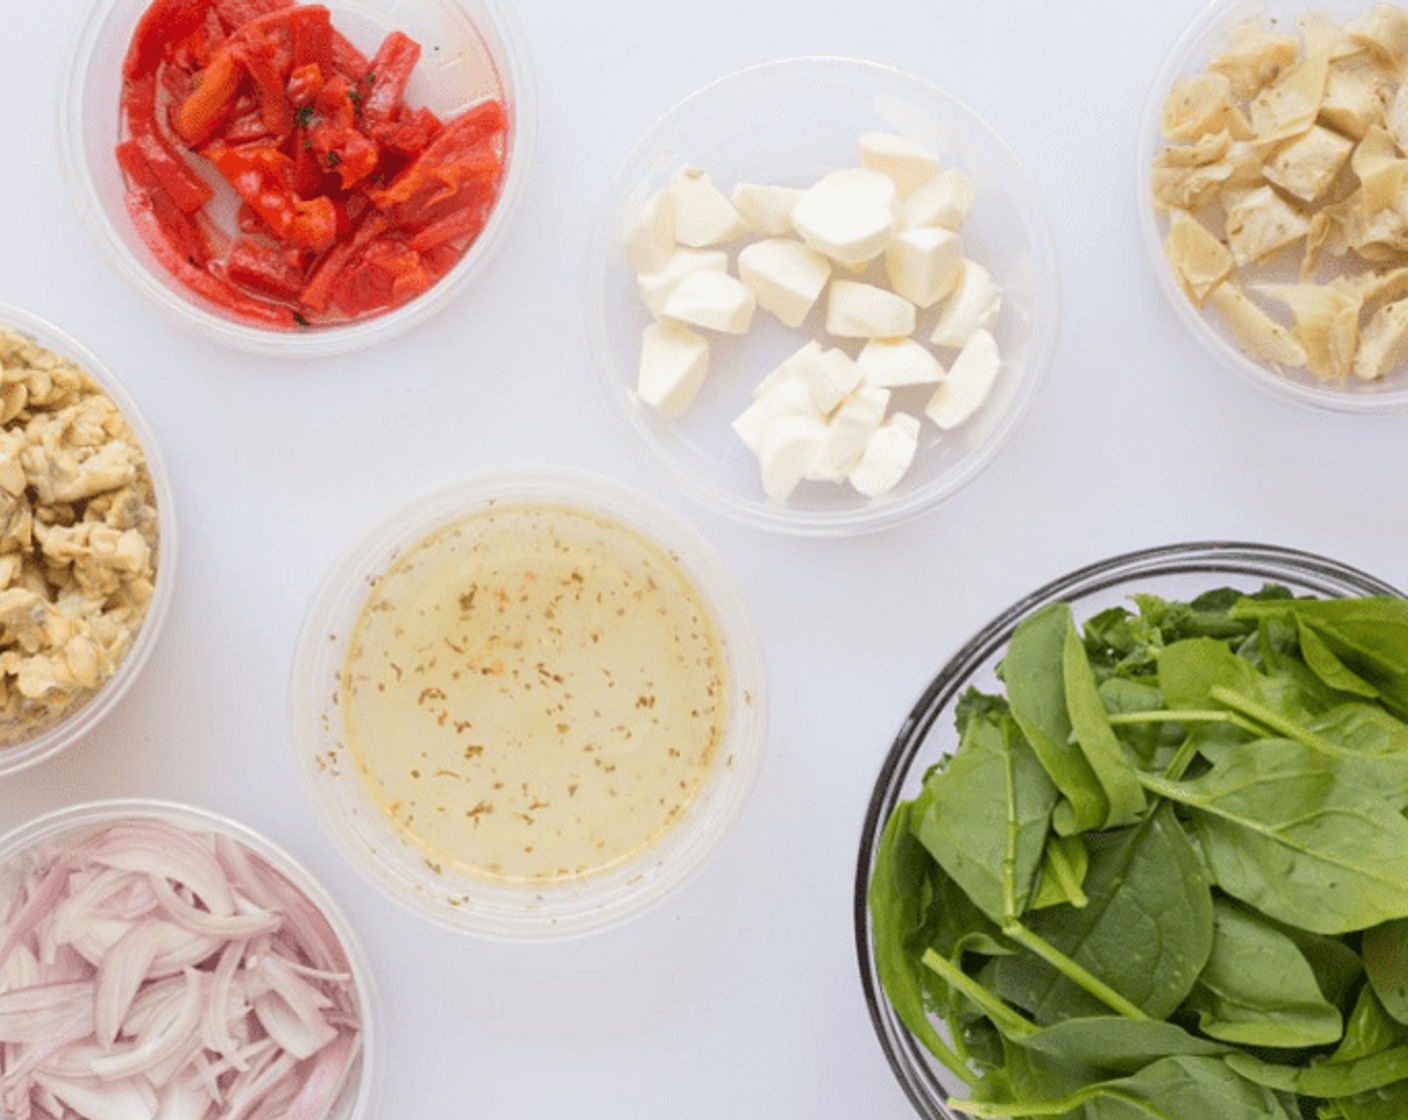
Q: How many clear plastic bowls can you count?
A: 6